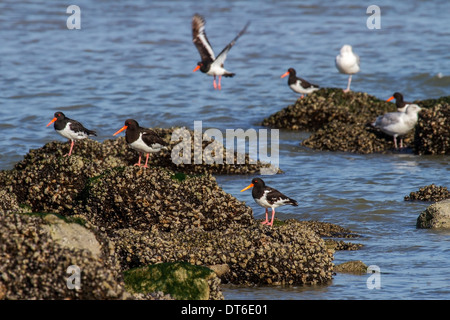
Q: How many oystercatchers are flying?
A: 1